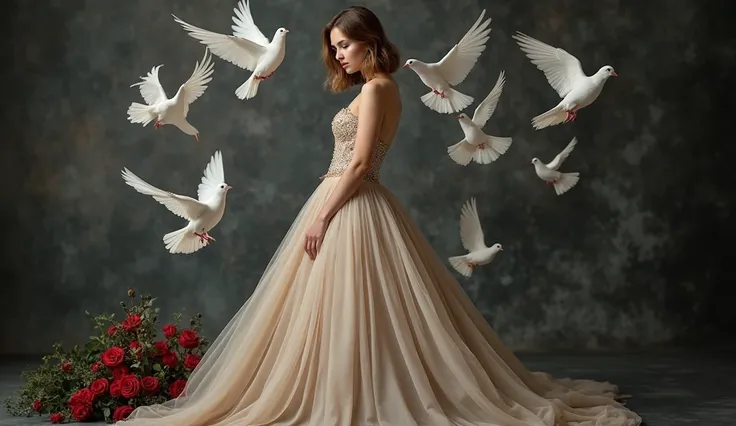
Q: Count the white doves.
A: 8